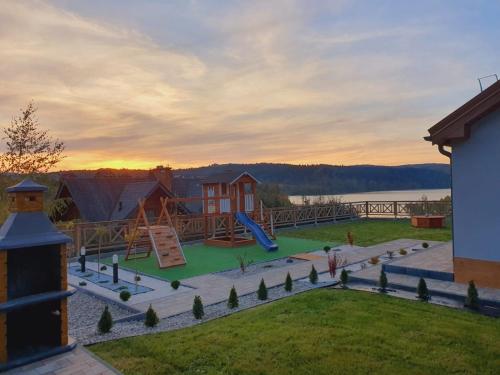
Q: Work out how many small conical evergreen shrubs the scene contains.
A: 11